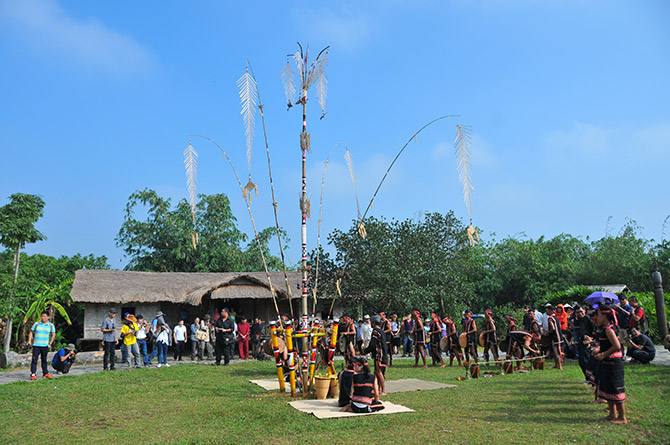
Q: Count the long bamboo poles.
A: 5